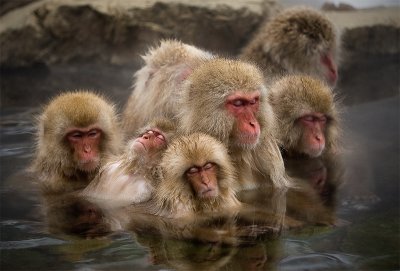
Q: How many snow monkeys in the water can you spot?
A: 6